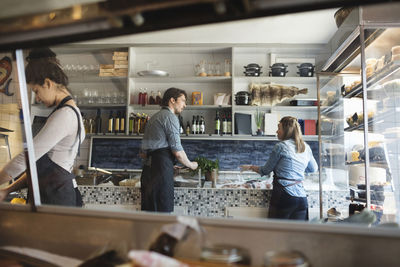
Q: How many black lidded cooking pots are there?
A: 4